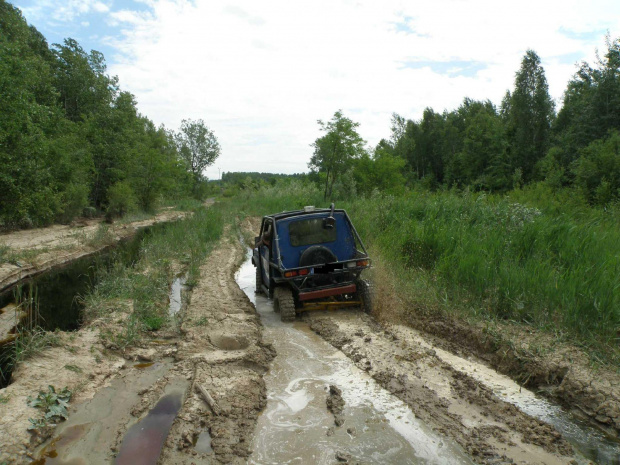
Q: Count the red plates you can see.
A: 1